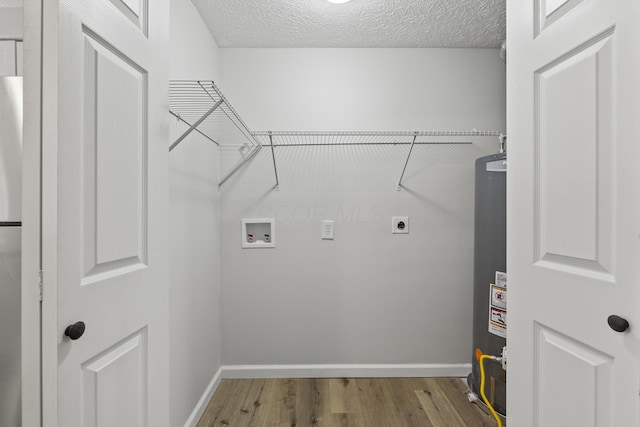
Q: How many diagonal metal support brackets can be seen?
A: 4